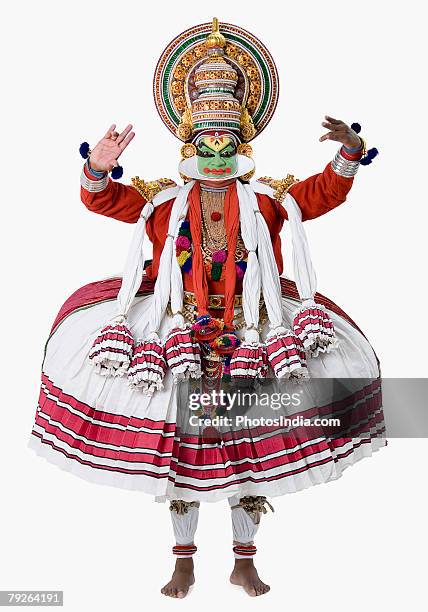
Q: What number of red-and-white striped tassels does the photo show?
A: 6